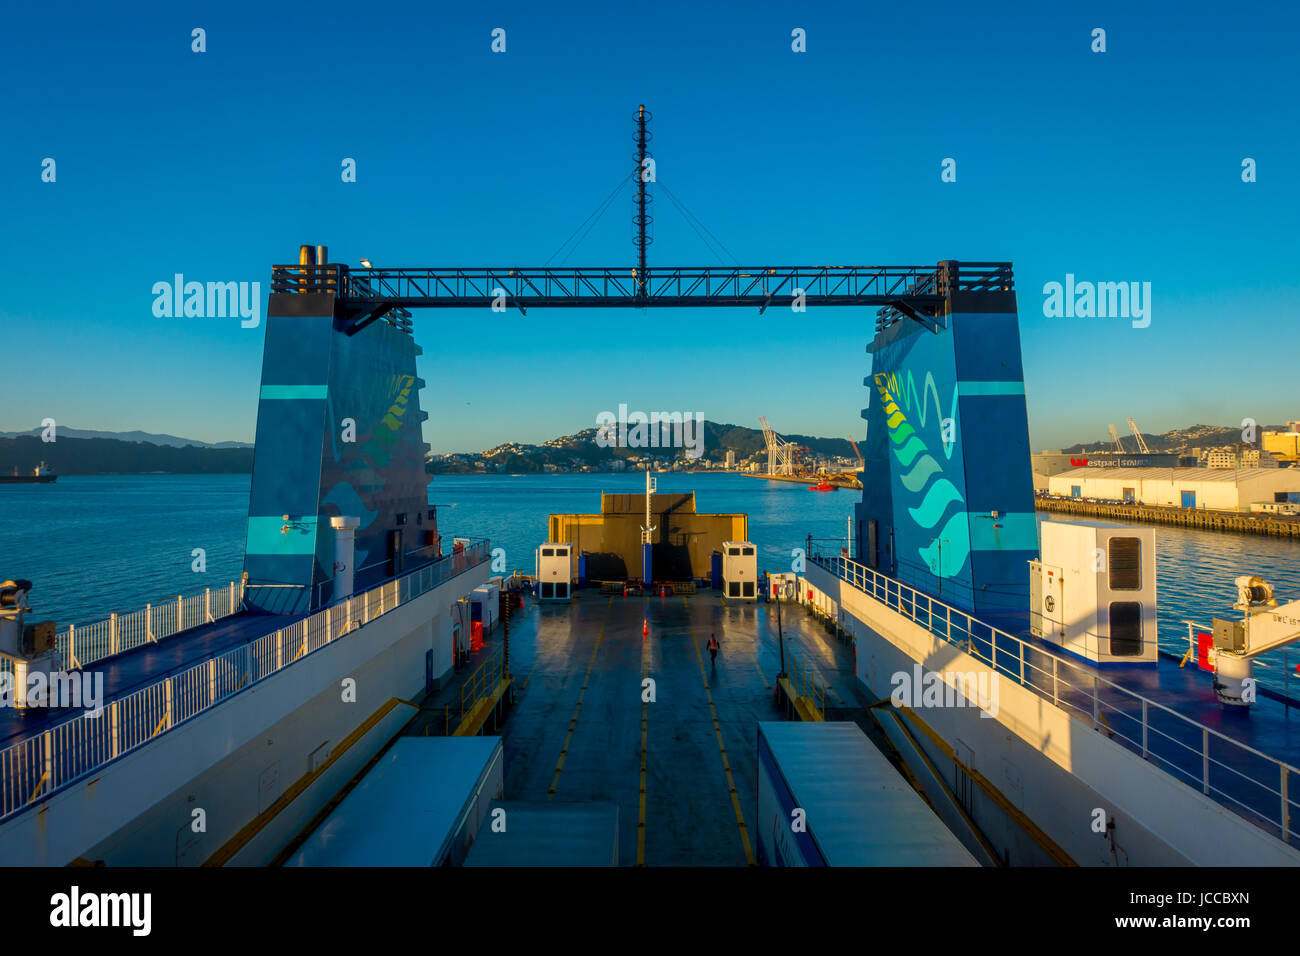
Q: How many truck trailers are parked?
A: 3